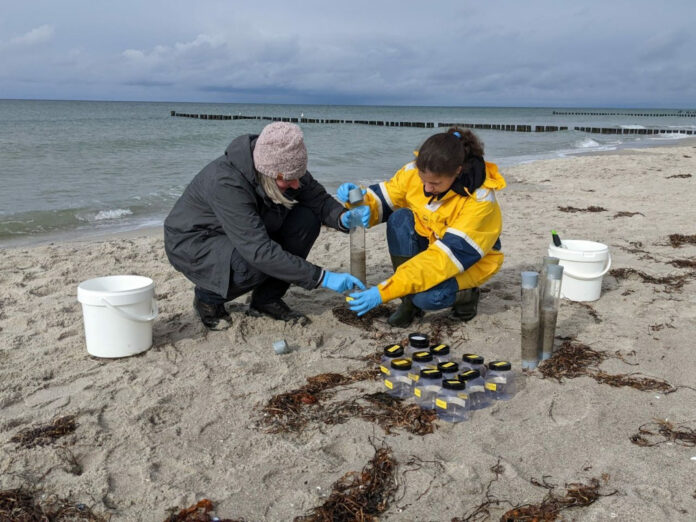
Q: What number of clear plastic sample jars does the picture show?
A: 11